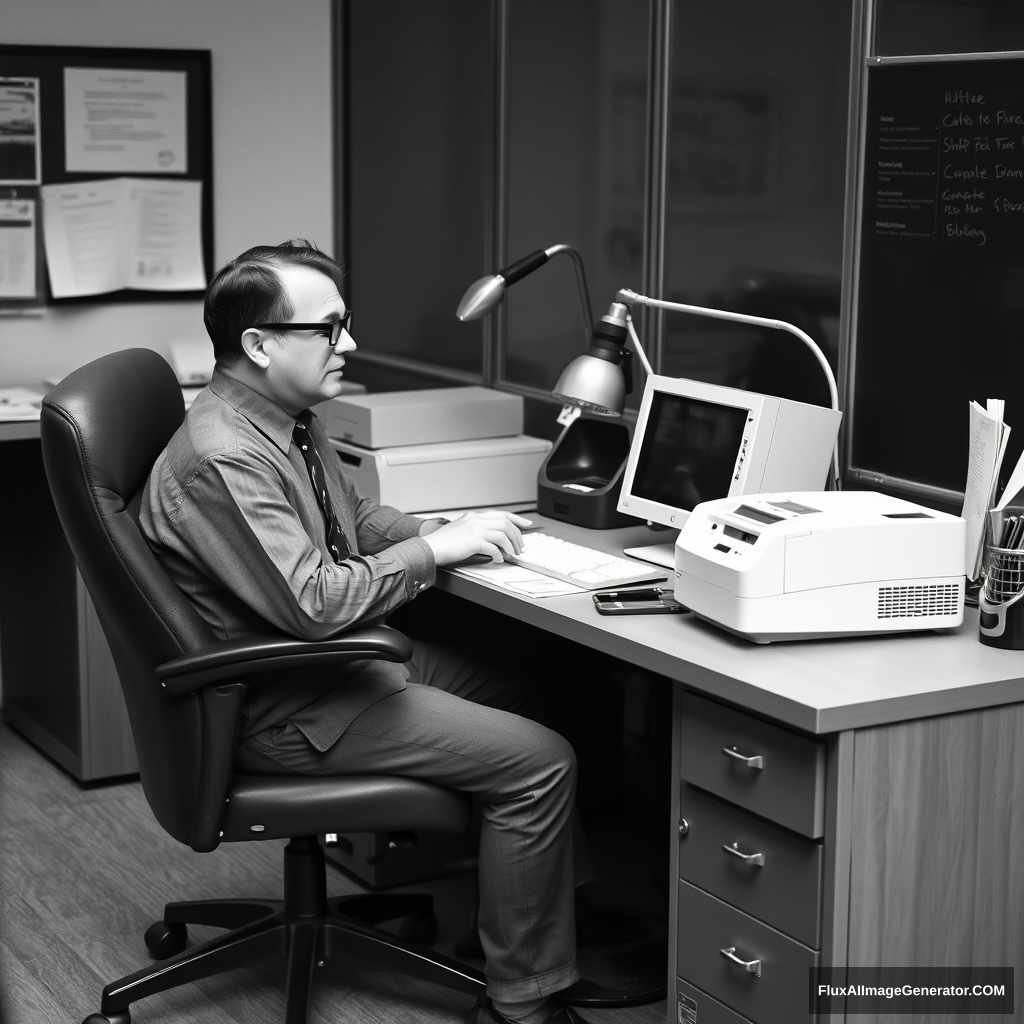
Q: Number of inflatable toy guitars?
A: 0